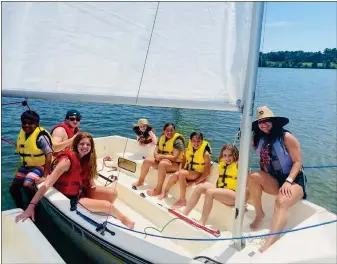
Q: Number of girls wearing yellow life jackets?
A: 3